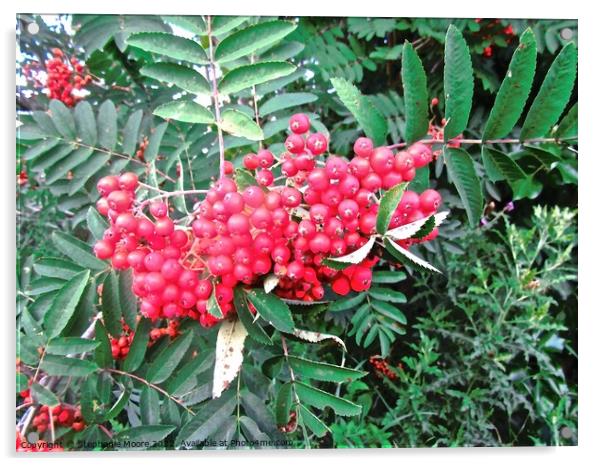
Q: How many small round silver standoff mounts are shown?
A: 4